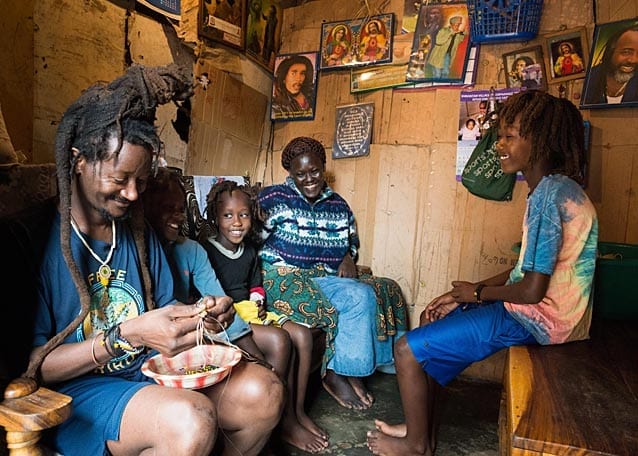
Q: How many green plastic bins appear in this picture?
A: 1